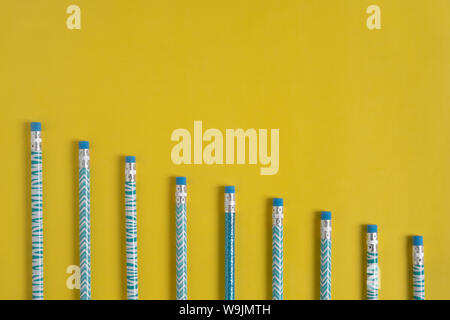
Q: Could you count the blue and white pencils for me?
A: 8